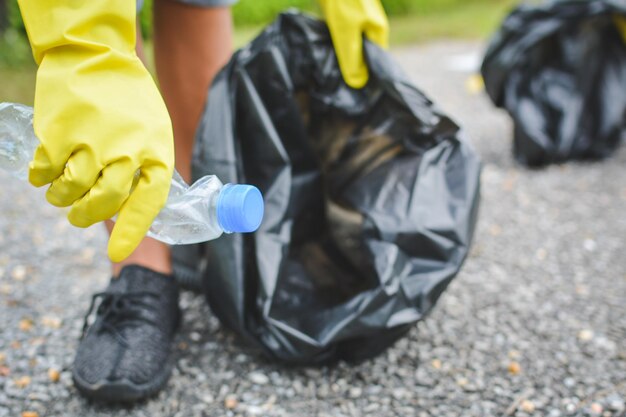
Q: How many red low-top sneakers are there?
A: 0